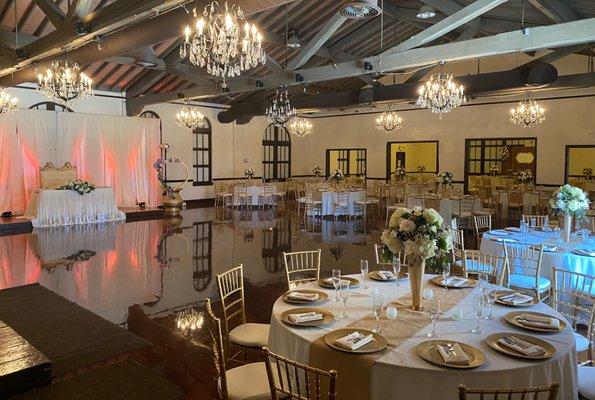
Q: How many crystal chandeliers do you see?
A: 9